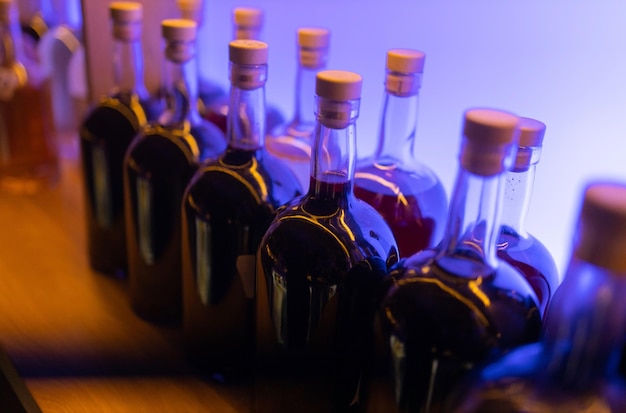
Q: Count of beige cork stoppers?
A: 11